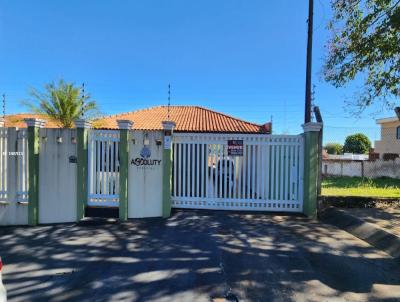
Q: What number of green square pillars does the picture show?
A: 5